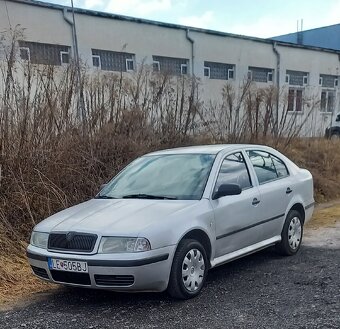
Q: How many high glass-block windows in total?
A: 7